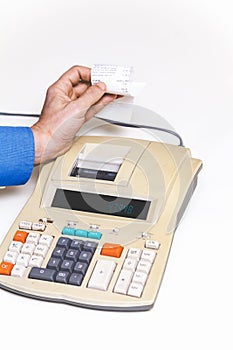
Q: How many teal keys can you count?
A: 3